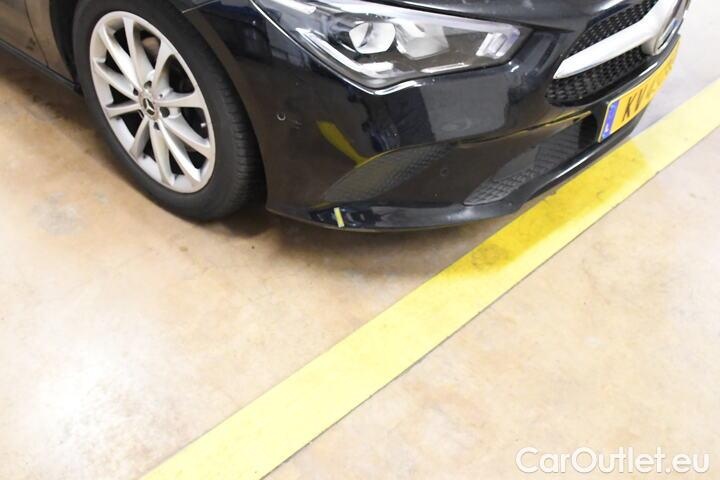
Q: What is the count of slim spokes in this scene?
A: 10